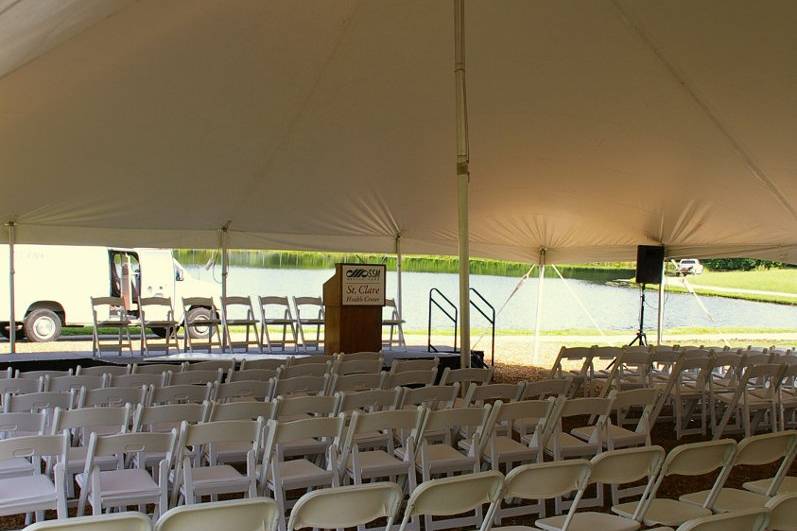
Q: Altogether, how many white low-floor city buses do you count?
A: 0